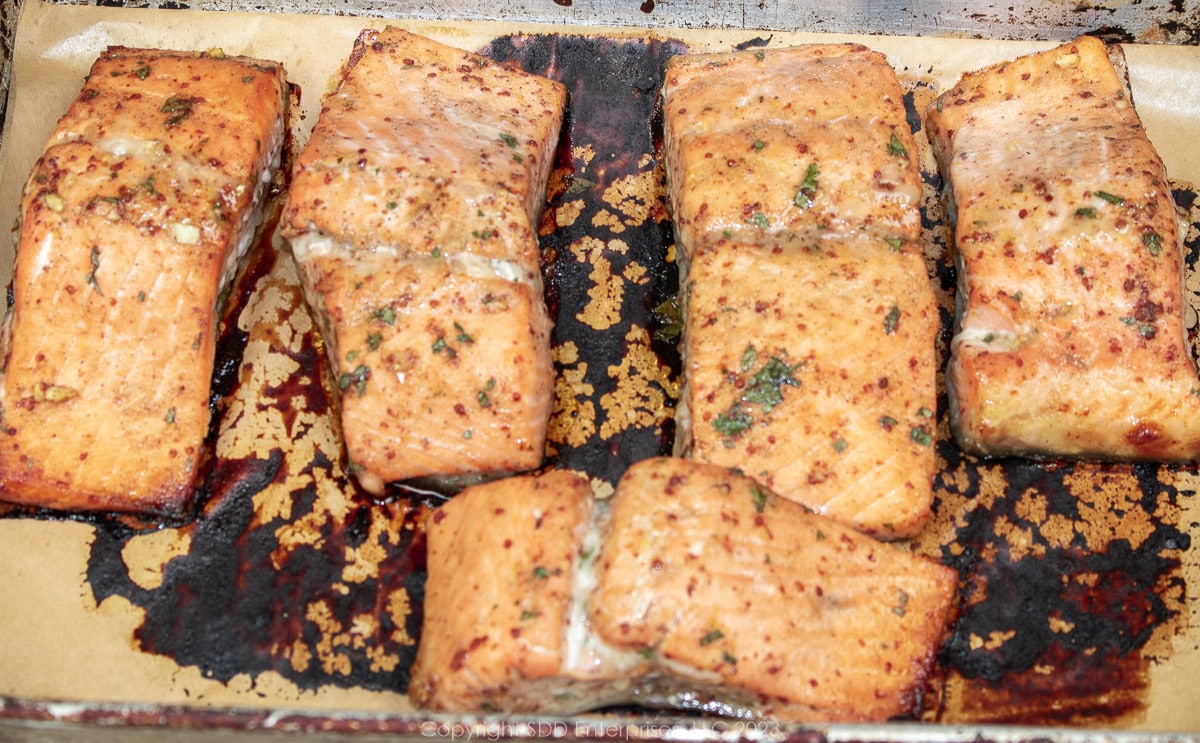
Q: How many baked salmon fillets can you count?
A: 5